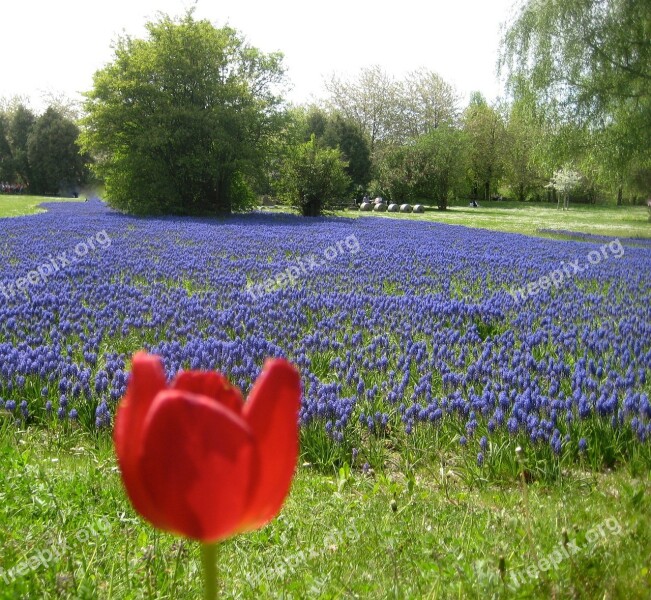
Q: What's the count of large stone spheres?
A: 5